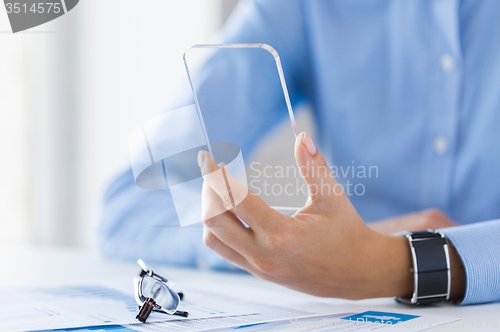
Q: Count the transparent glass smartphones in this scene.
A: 1